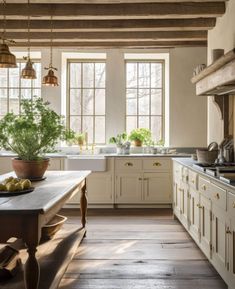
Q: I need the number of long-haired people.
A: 0